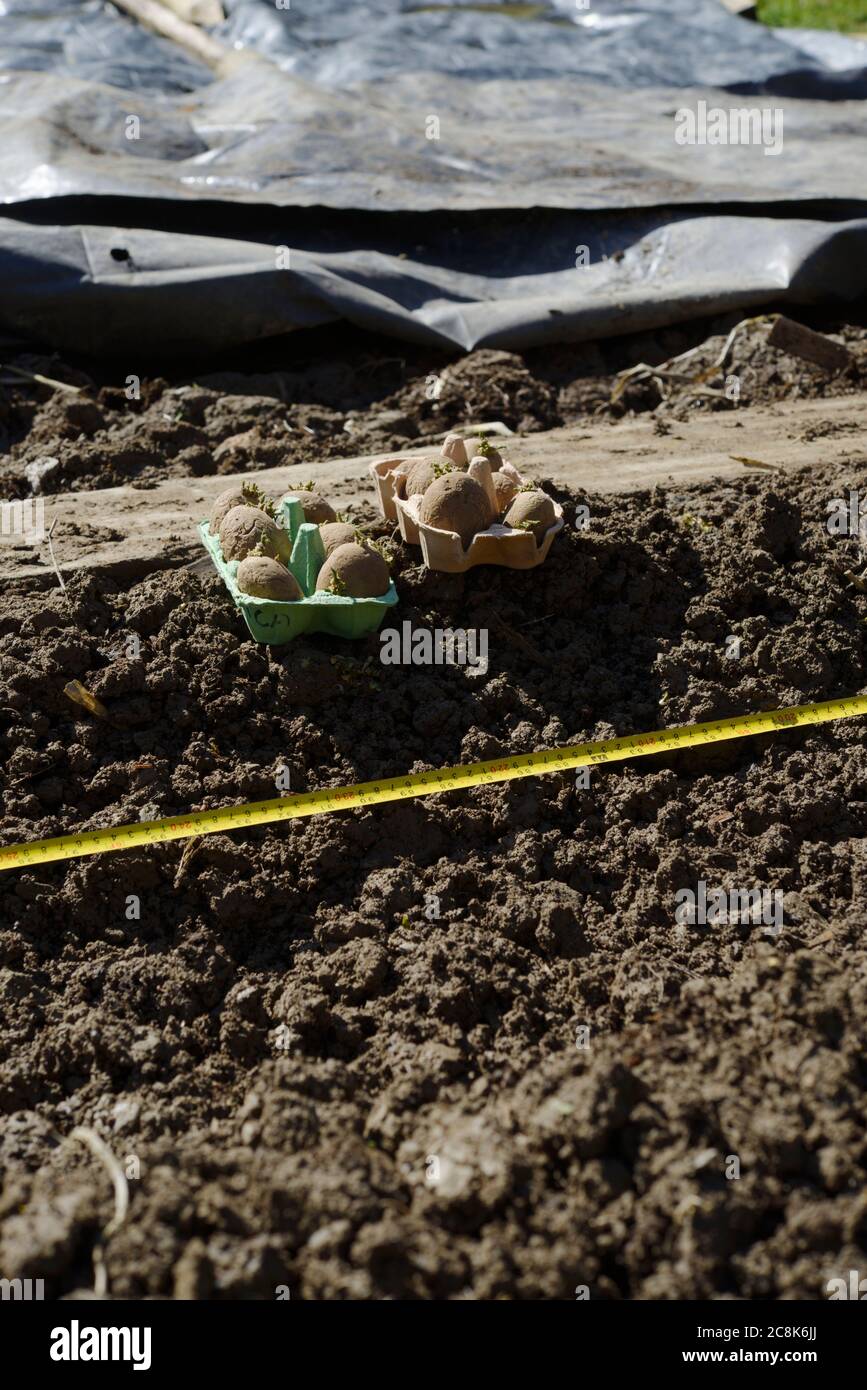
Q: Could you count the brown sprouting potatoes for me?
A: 12